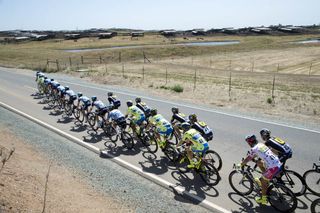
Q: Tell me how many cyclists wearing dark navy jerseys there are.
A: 5